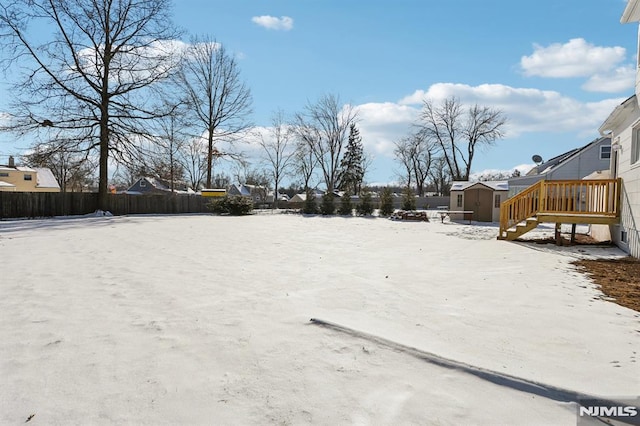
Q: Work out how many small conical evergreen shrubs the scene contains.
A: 6